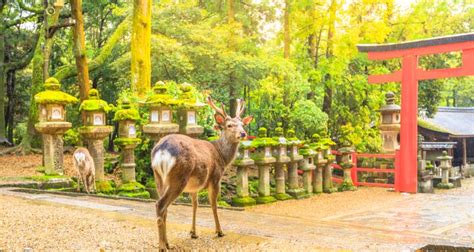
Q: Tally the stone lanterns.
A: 15